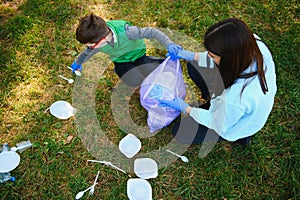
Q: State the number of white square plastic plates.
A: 3